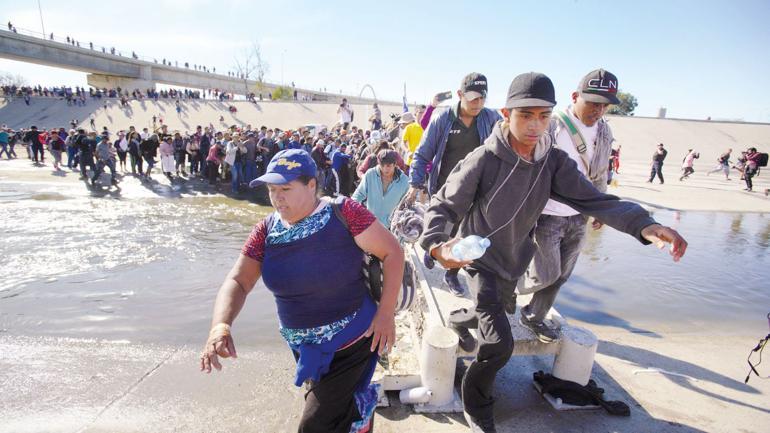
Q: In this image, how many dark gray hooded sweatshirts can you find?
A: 1